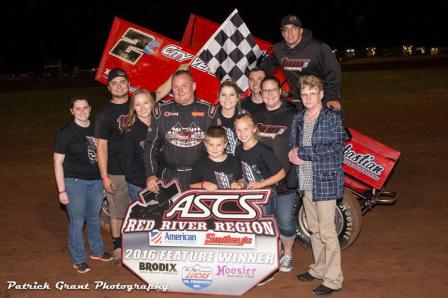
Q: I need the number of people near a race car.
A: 11